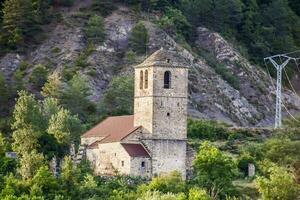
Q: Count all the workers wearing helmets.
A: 0